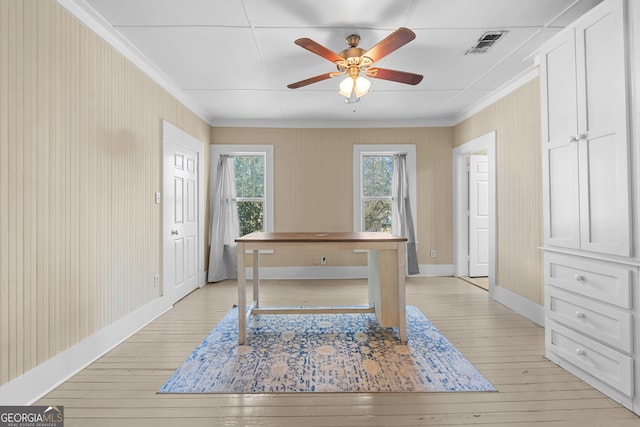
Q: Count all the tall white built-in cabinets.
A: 1